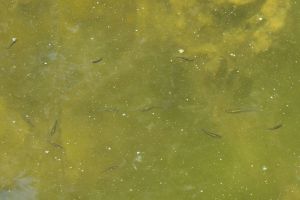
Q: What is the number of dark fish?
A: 12